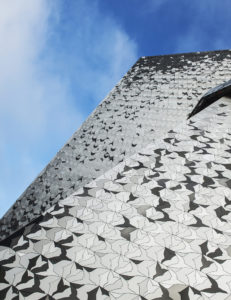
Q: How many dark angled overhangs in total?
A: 1